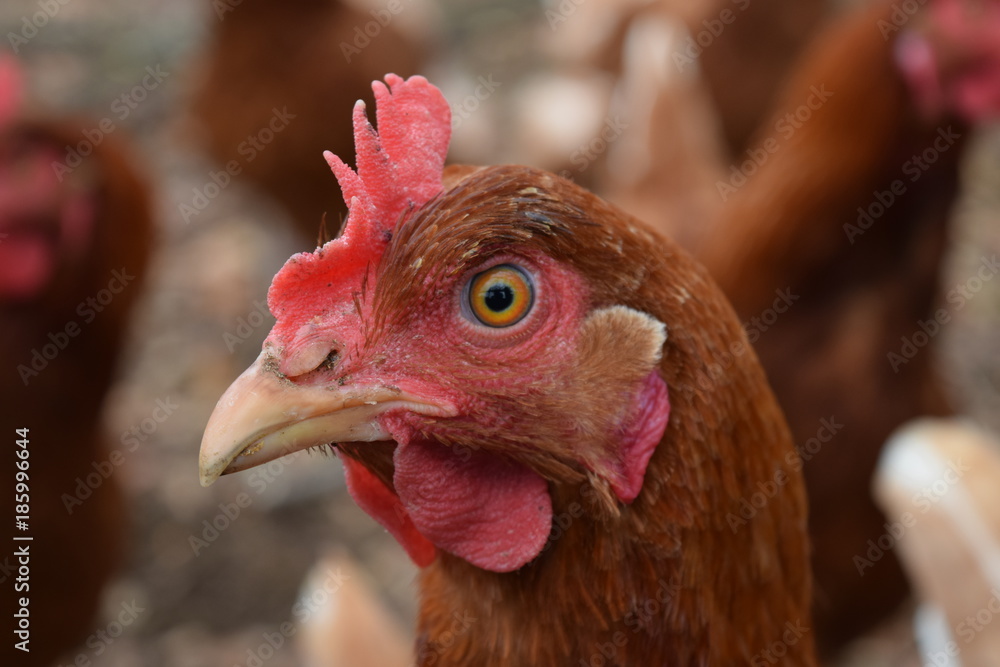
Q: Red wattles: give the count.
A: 2